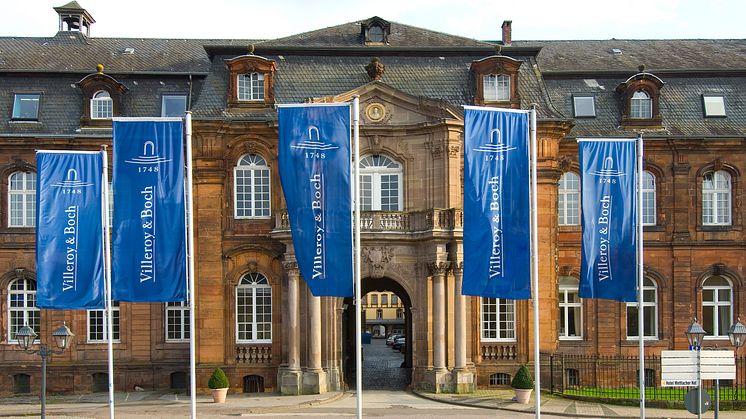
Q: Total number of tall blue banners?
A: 5